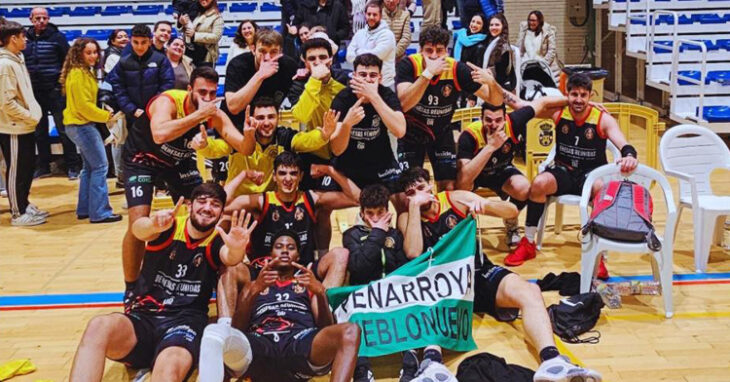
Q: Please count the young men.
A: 13